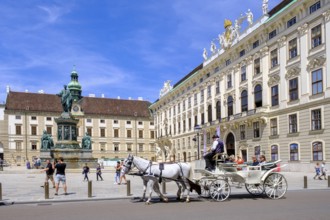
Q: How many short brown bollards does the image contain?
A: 7